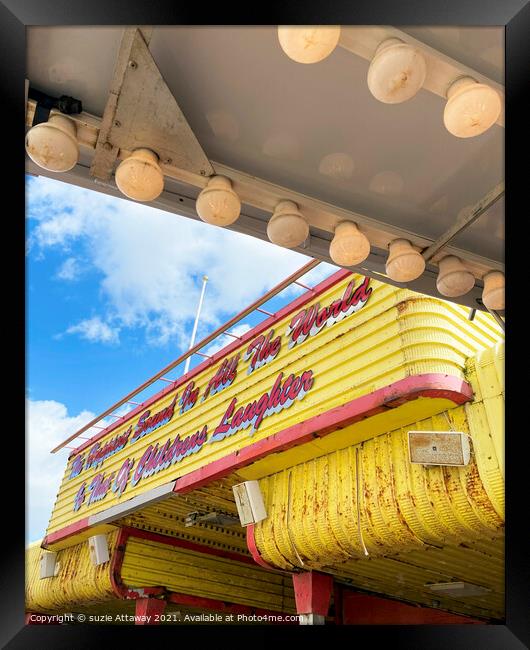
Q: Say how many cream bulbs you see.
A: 11